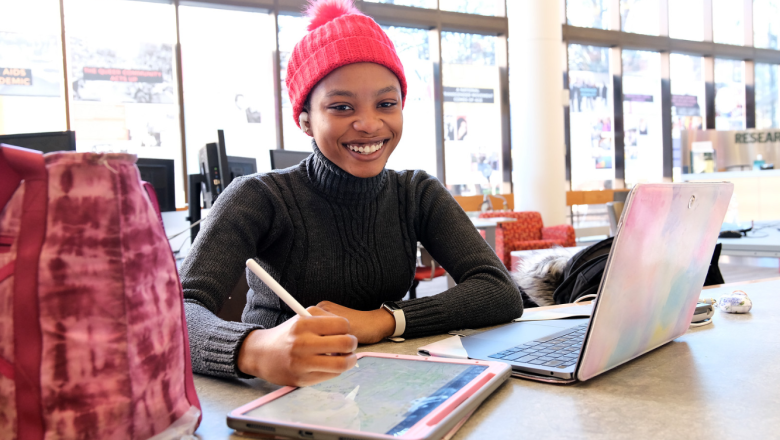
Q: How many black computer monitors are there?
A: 5